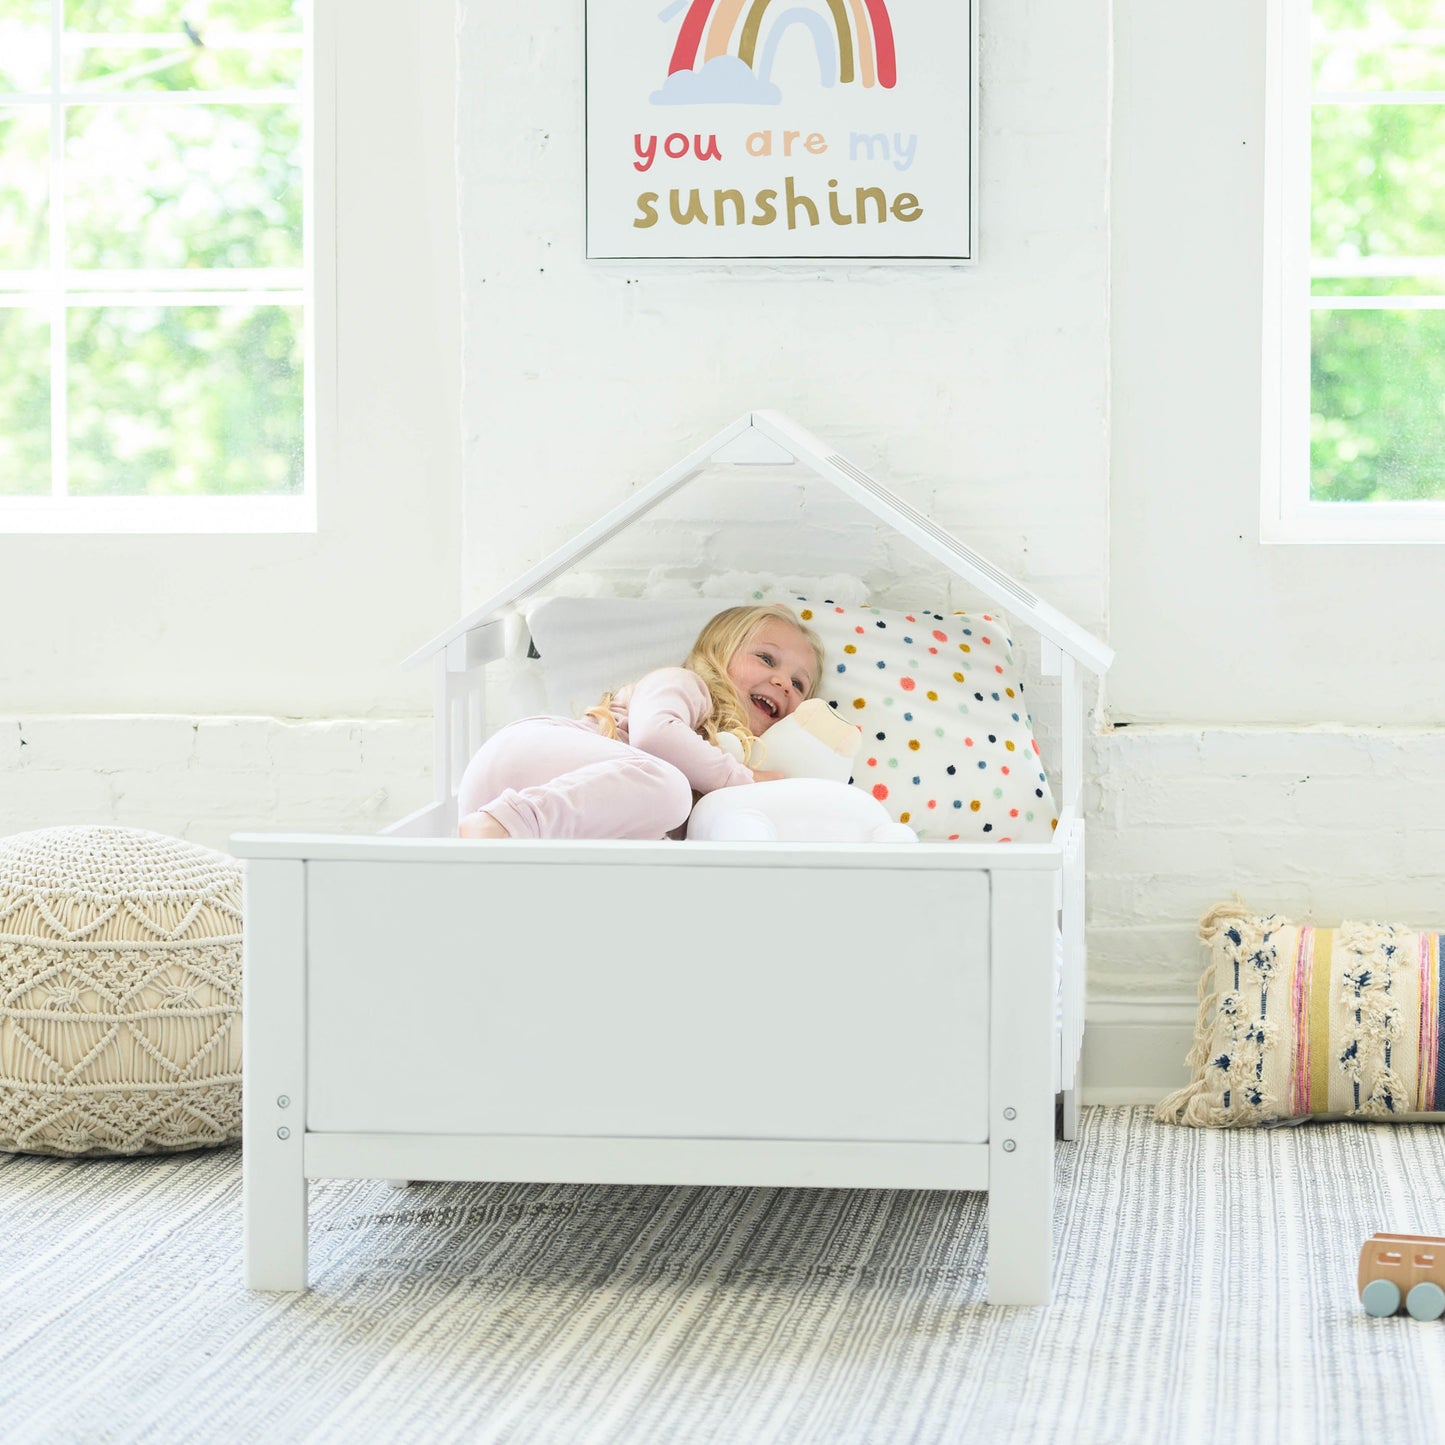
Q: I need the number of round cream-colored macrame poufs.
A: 1